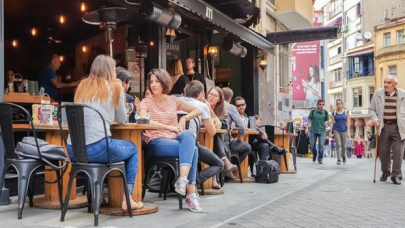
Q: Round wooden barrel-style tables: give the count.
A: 5